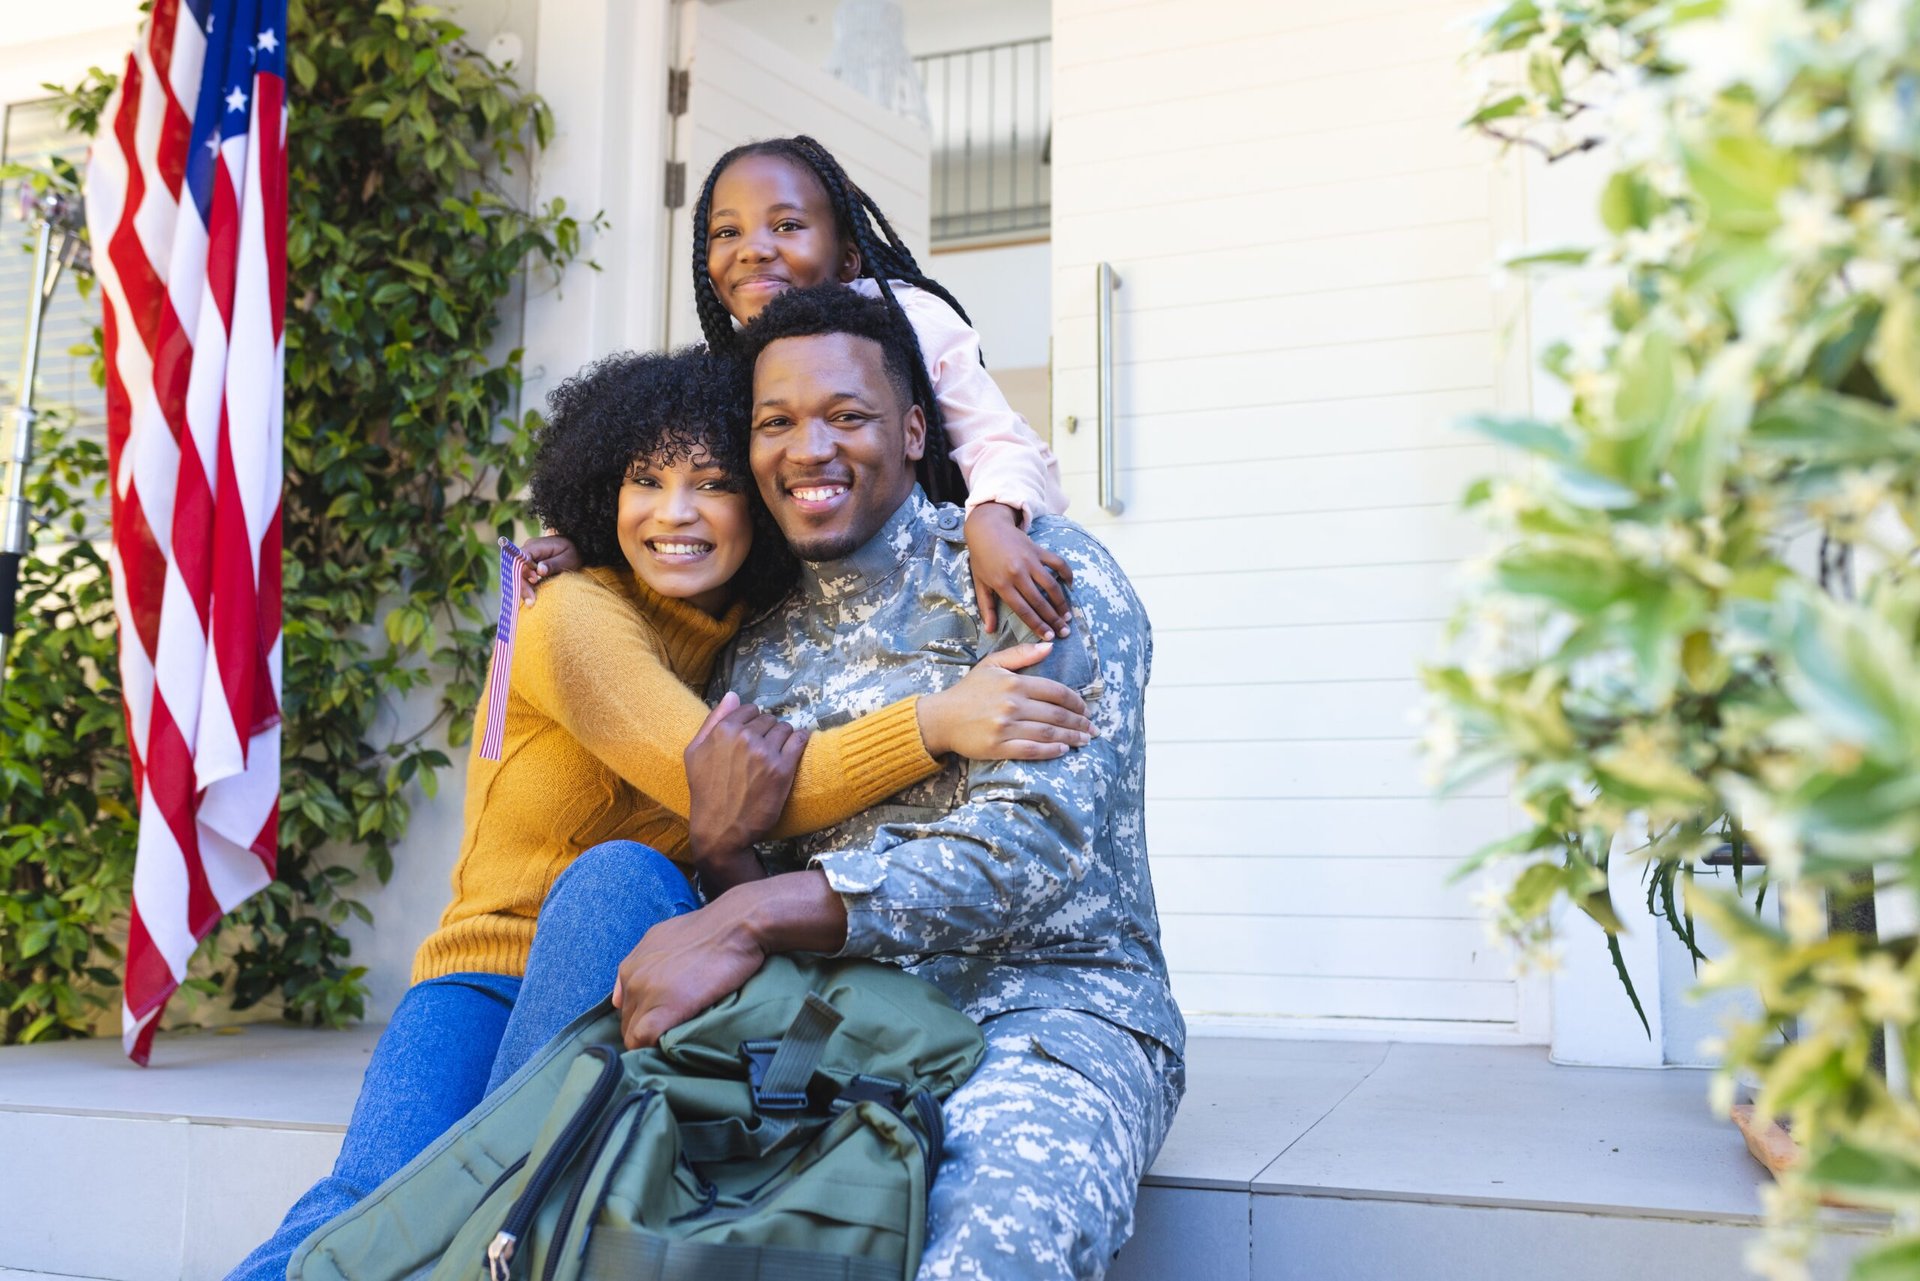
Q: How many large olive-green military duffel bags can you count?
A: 1